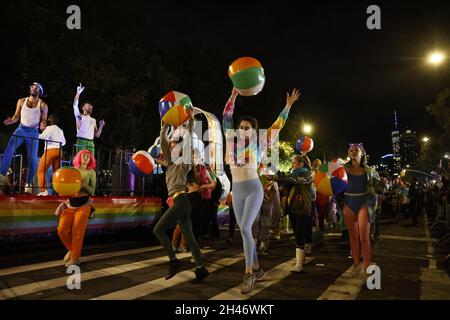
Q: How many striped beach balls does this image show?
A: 6